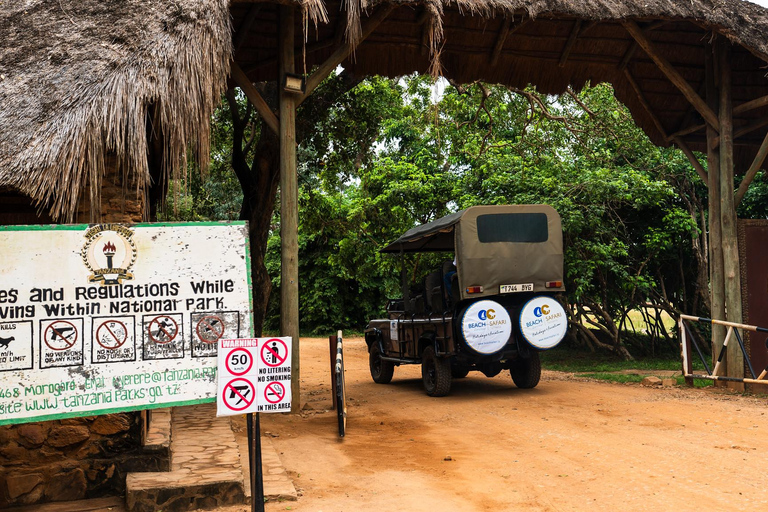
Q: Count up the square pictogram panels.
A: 5